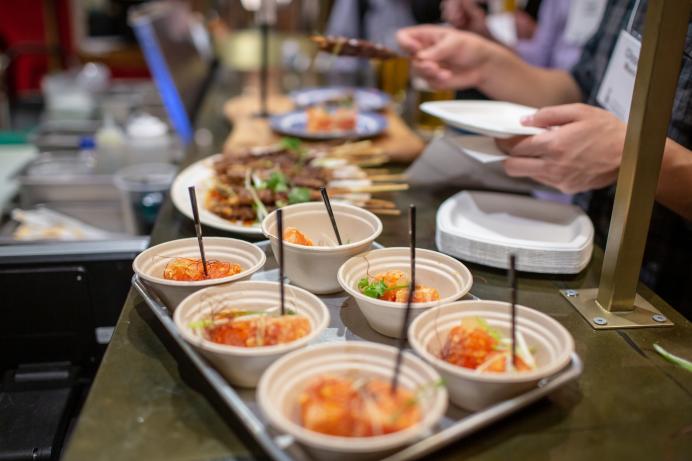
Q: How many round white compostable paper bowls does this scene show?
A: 6